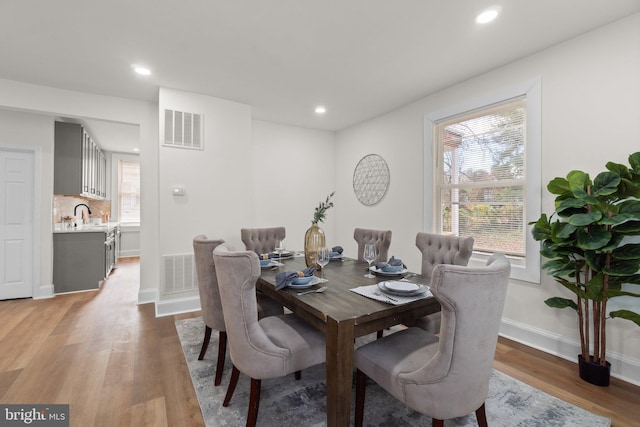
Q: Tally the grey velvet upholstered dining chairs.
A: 6